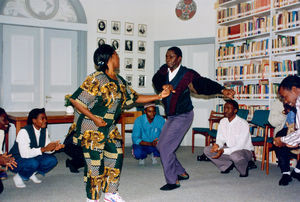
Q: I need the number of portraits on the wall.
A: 12